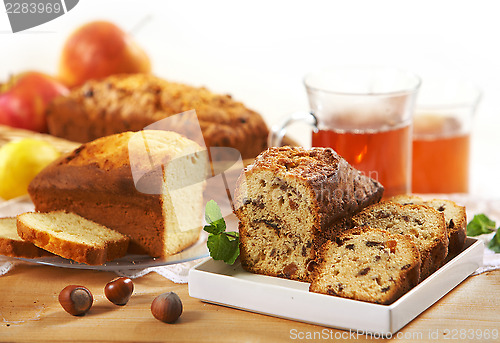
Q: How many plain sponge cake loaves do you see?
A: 1